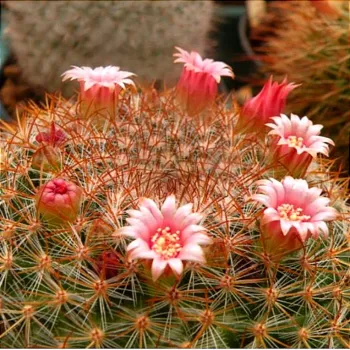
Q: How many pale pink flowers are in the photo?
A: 5